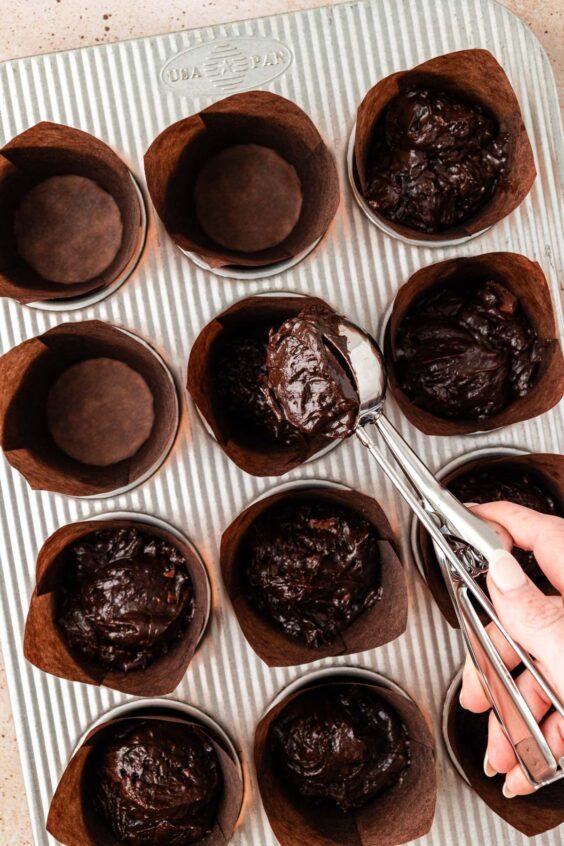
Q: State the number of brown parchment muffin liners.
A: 12